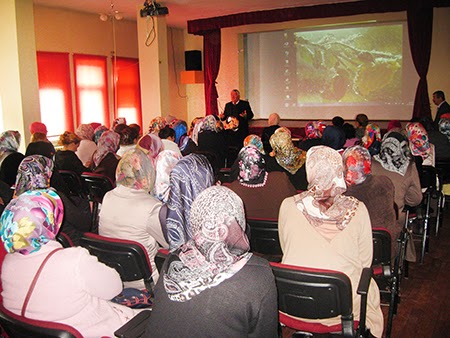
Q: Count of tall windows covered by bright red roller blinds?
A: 3